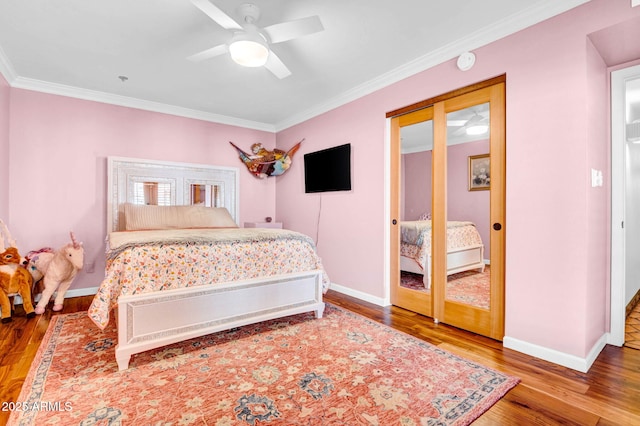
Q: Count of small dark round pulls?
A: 2